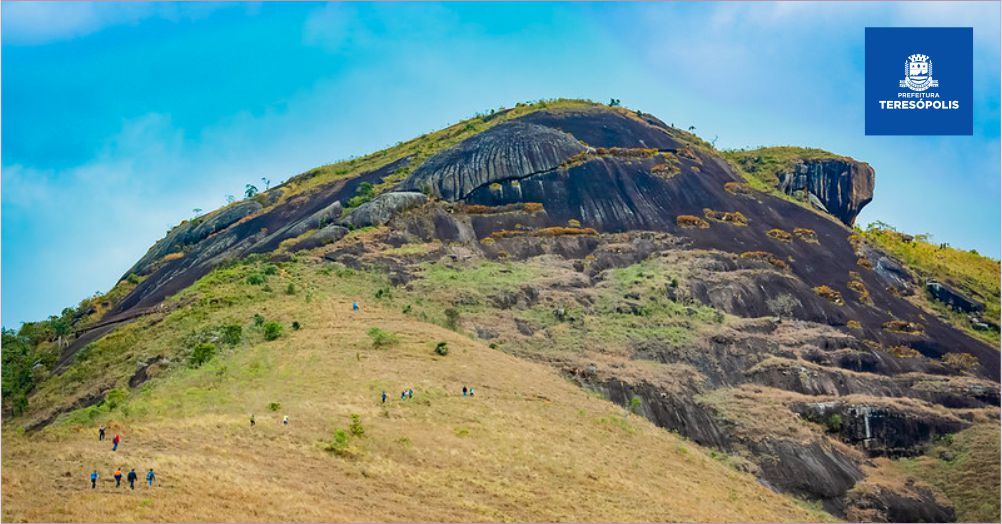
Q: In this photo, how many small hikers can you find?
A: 14